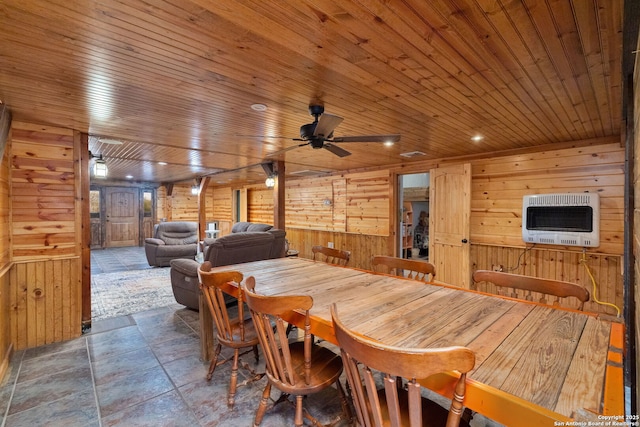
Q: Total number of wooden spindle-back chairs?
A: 6